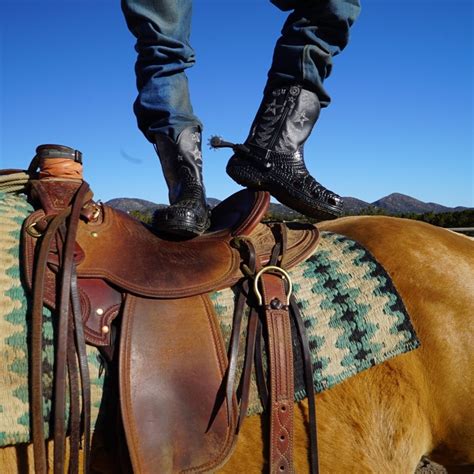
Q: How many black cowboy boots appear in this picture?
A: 2